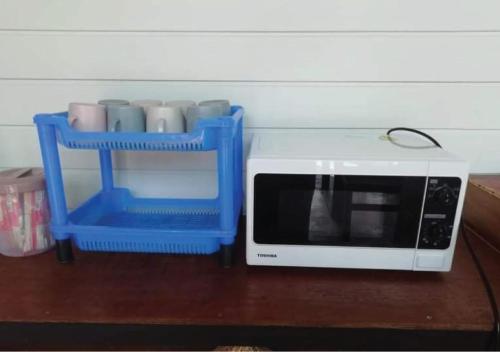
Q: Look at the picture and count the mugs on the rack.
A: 8